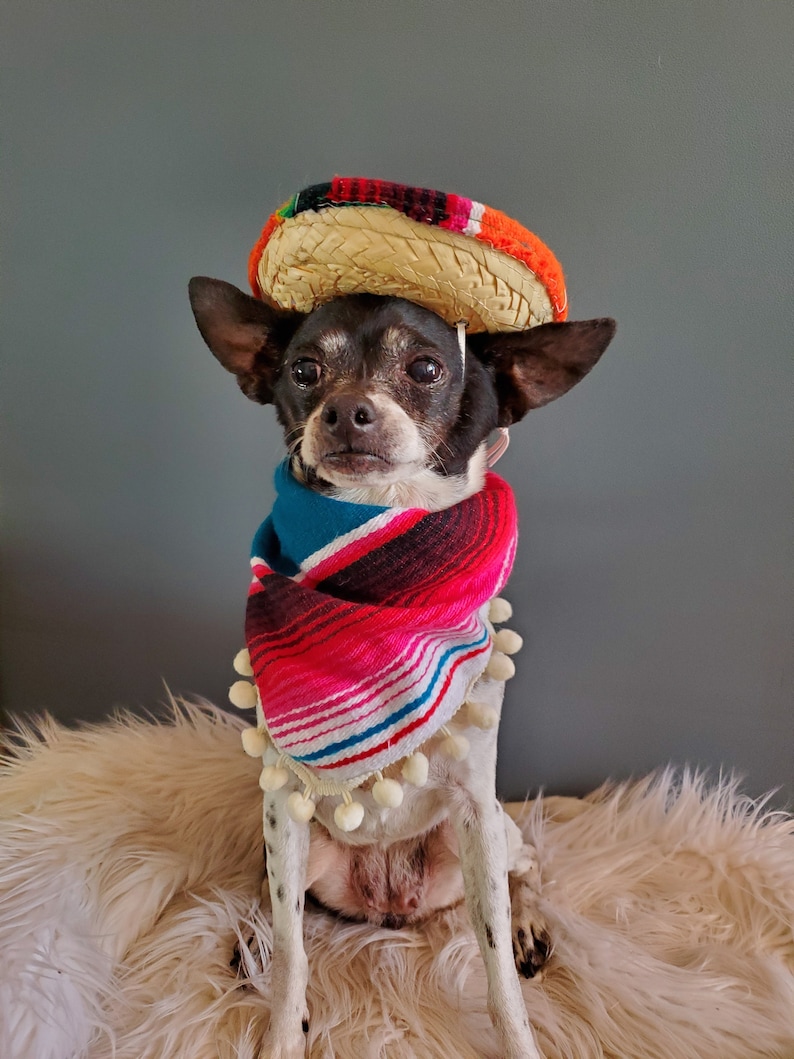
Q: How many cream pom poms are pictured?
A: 13